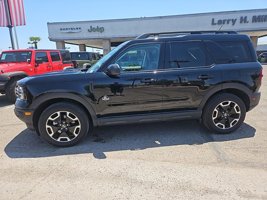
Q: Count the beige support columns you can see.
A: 4